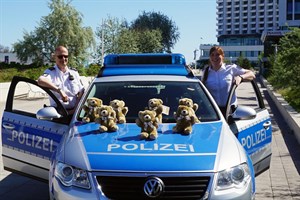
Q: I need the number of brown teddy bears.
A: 7